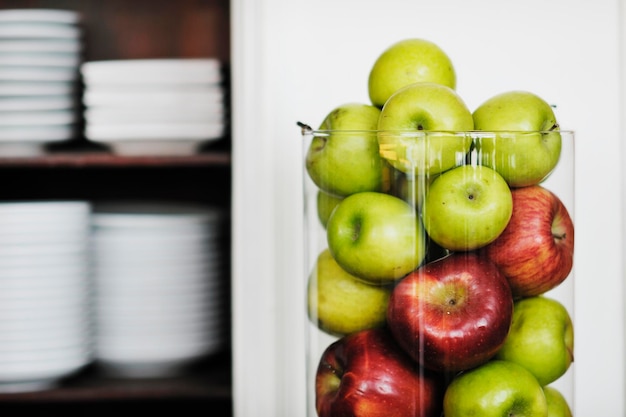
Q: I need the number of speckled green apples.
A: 11